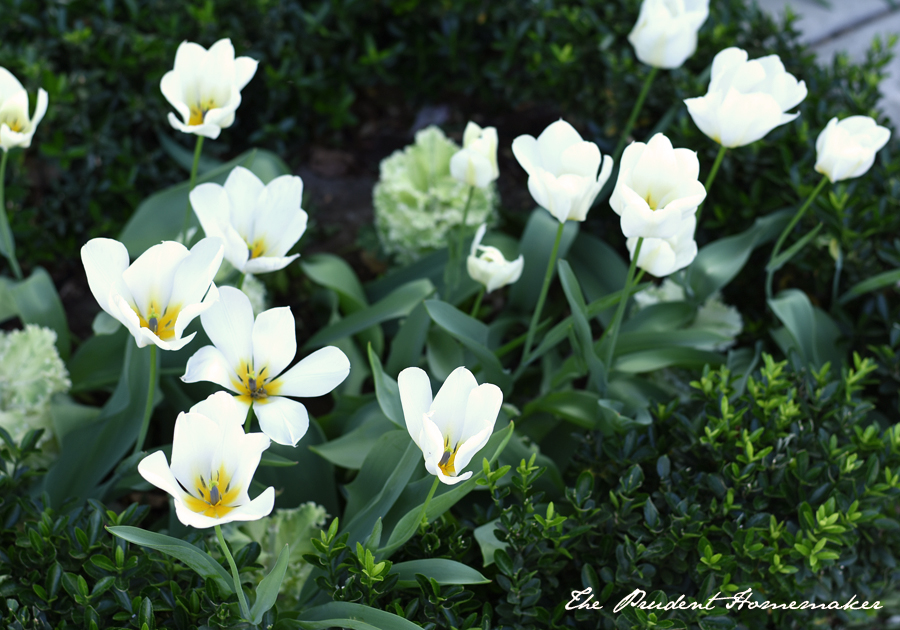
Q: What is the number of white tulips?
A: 15